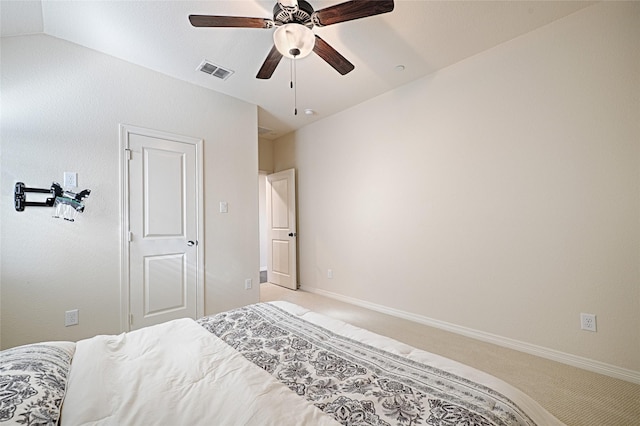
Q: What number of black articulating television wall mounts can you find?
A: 1